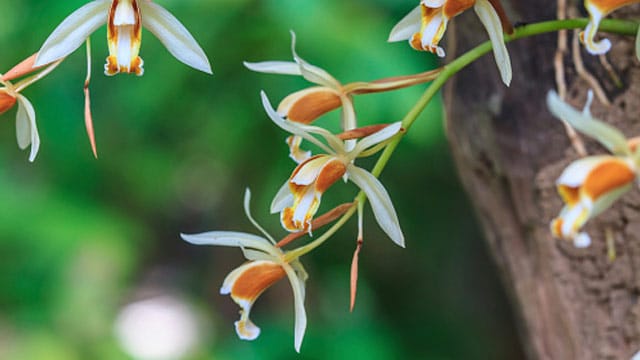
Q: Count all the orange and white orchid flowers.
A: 8